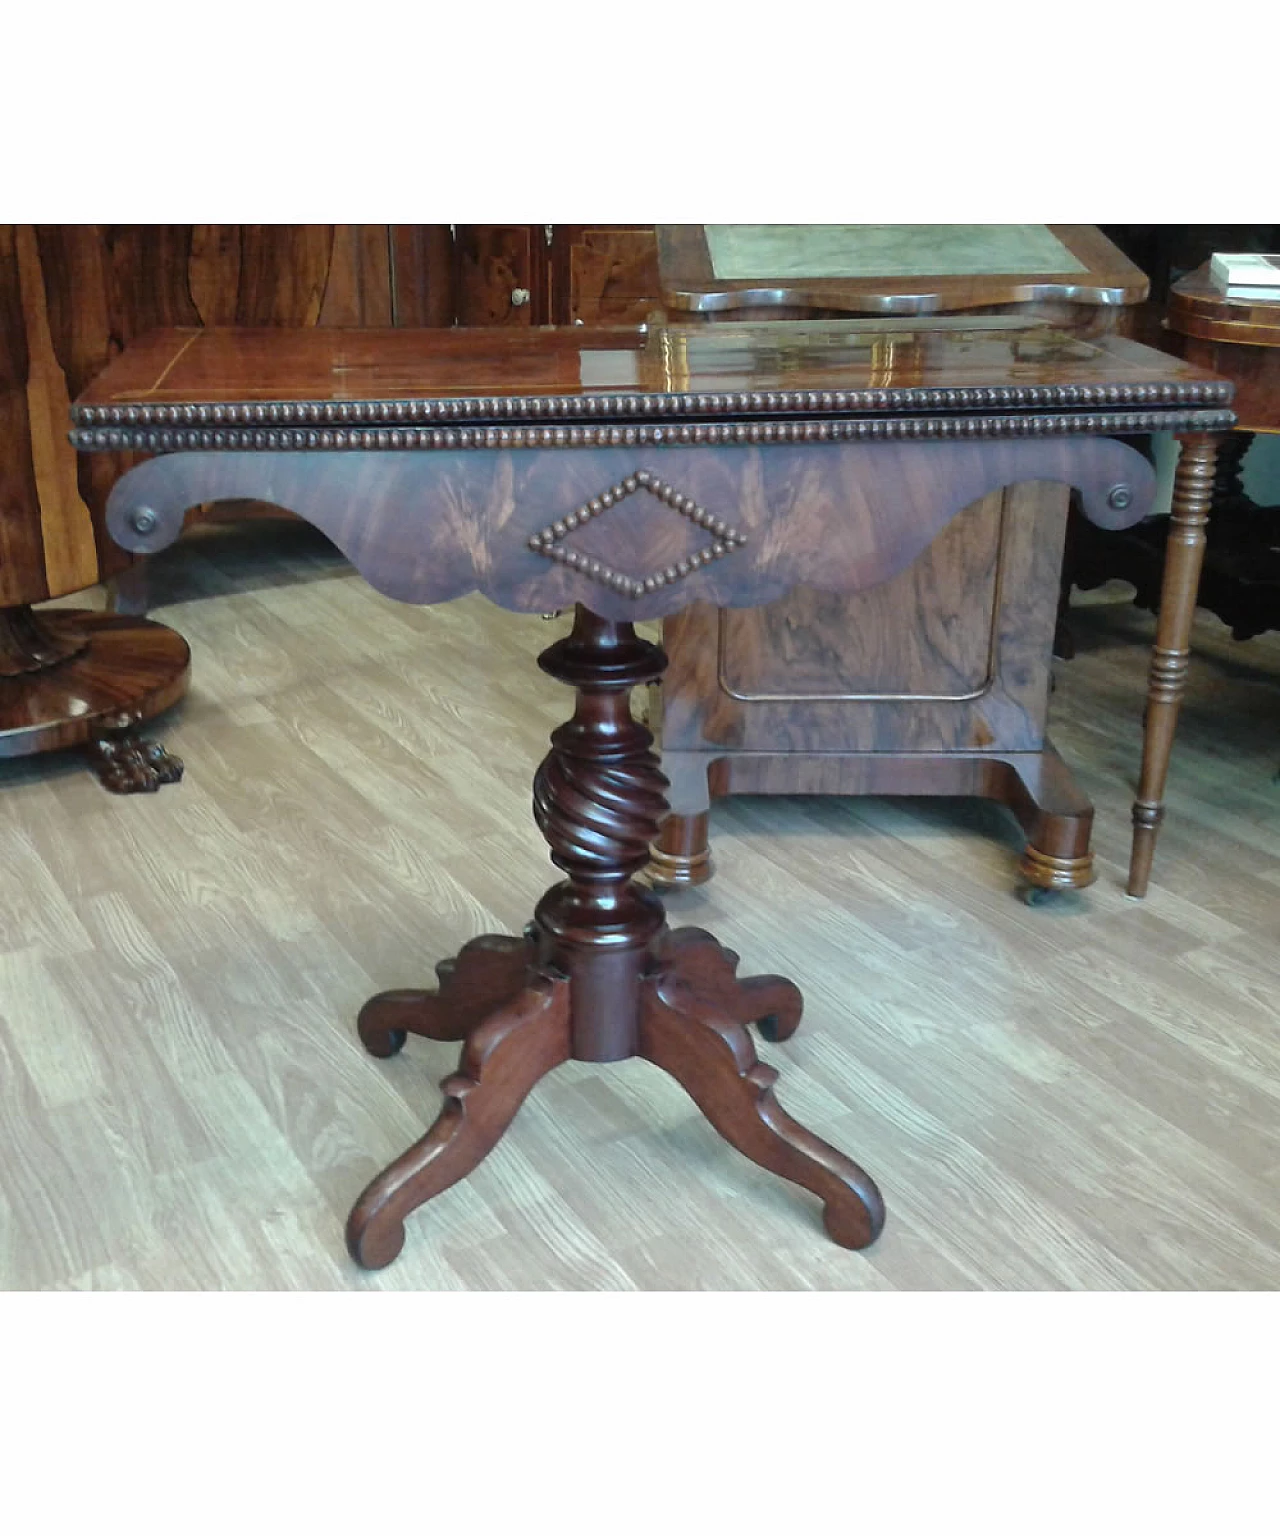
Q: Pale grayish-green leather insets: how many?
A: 1